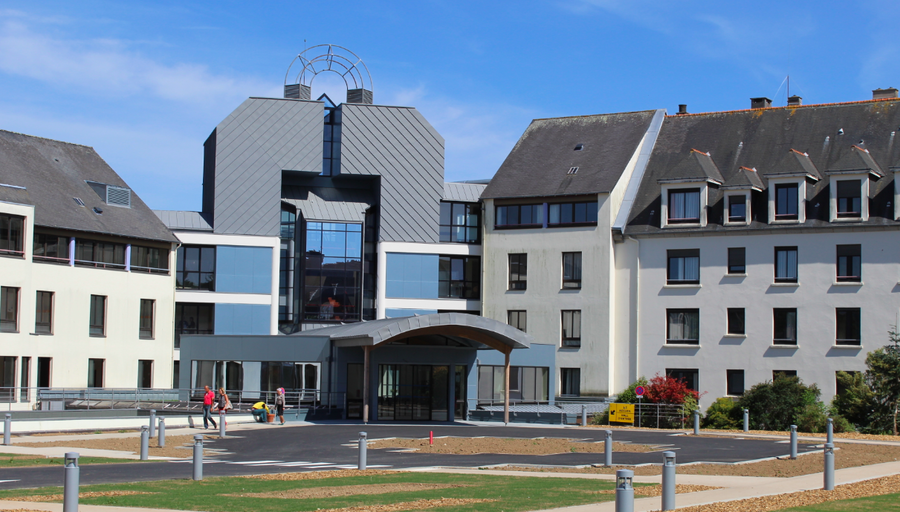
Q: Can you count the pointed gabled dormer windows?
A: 4